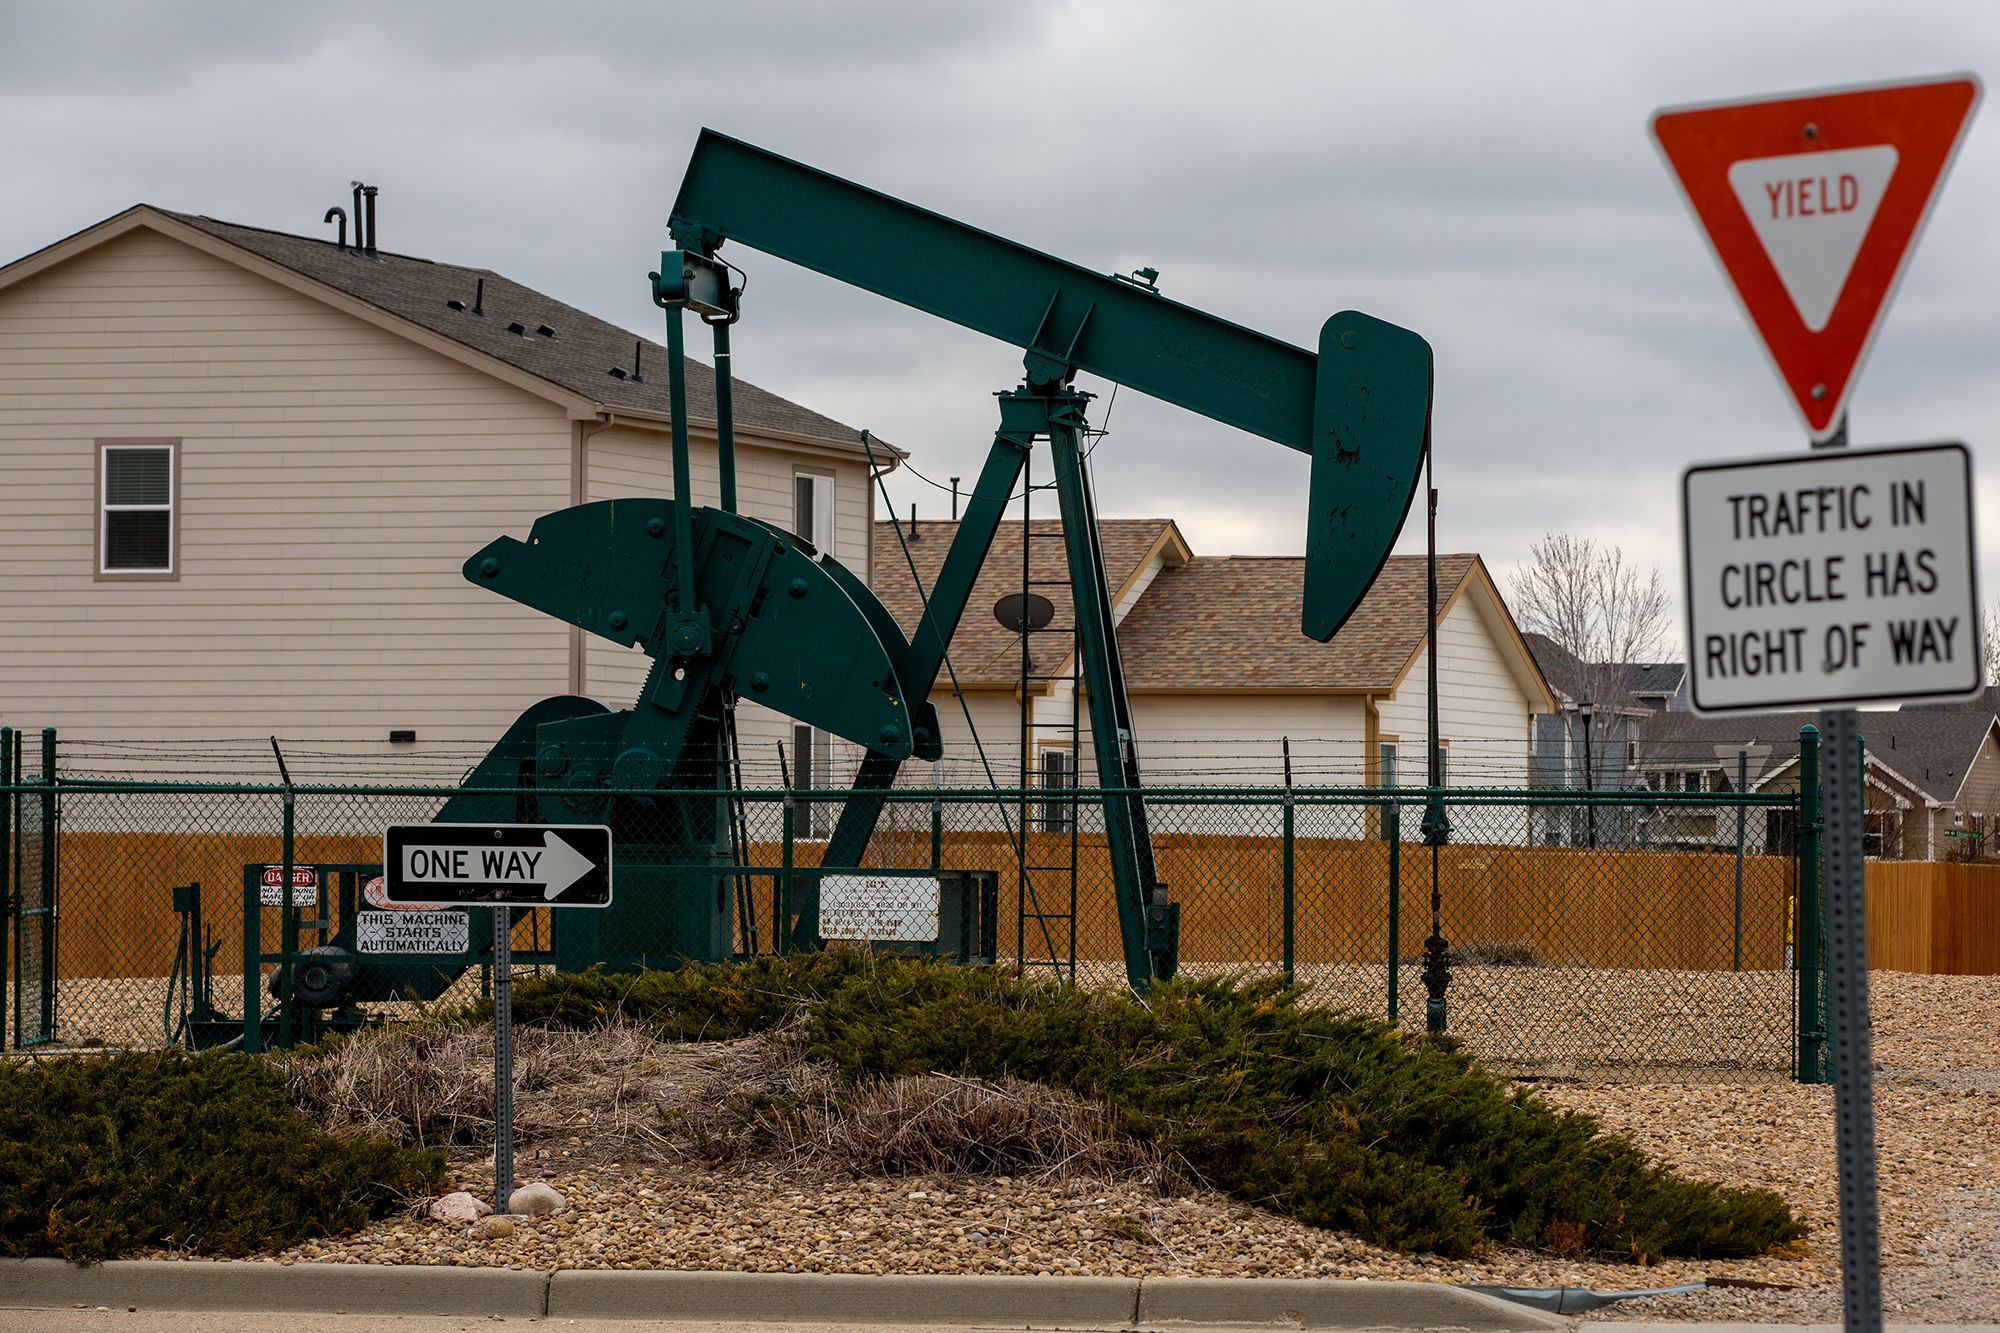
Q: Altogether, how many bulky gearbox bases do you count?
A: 1